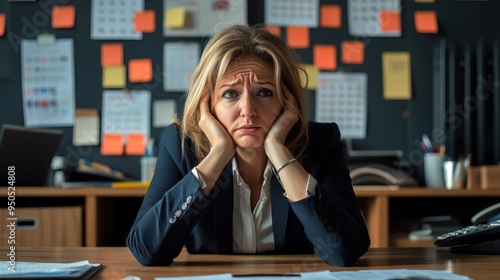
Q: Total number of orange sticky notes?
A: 14